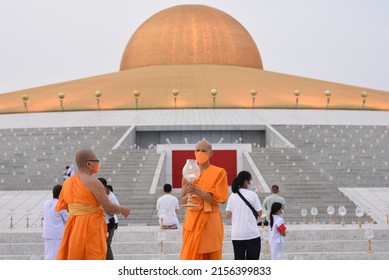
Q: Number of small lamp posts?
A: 10